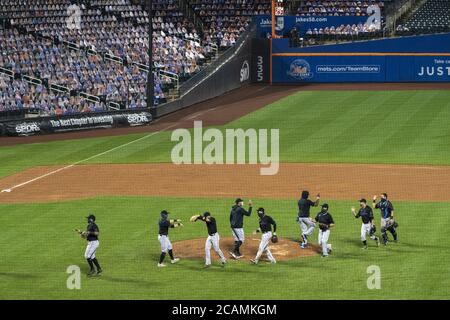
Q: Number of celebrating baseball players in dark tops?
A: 9